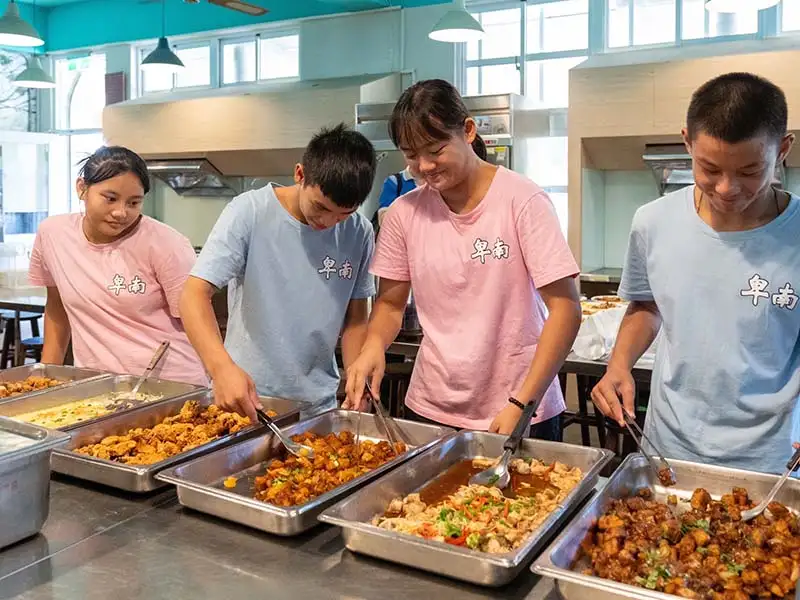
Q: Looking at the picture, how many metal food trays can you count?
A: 7